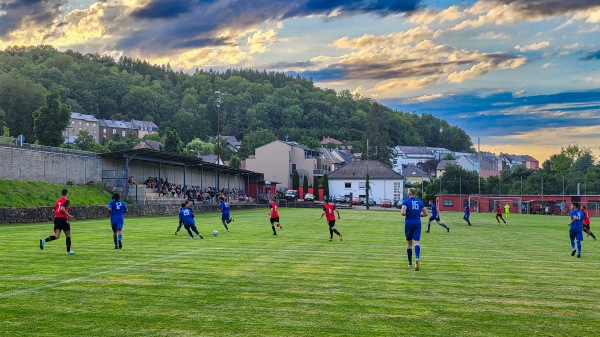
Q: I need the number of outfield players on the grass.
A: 13